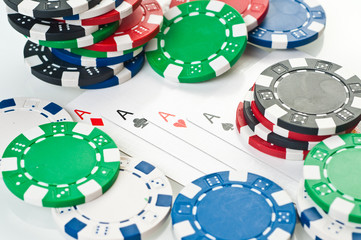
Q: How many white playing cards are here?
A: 4